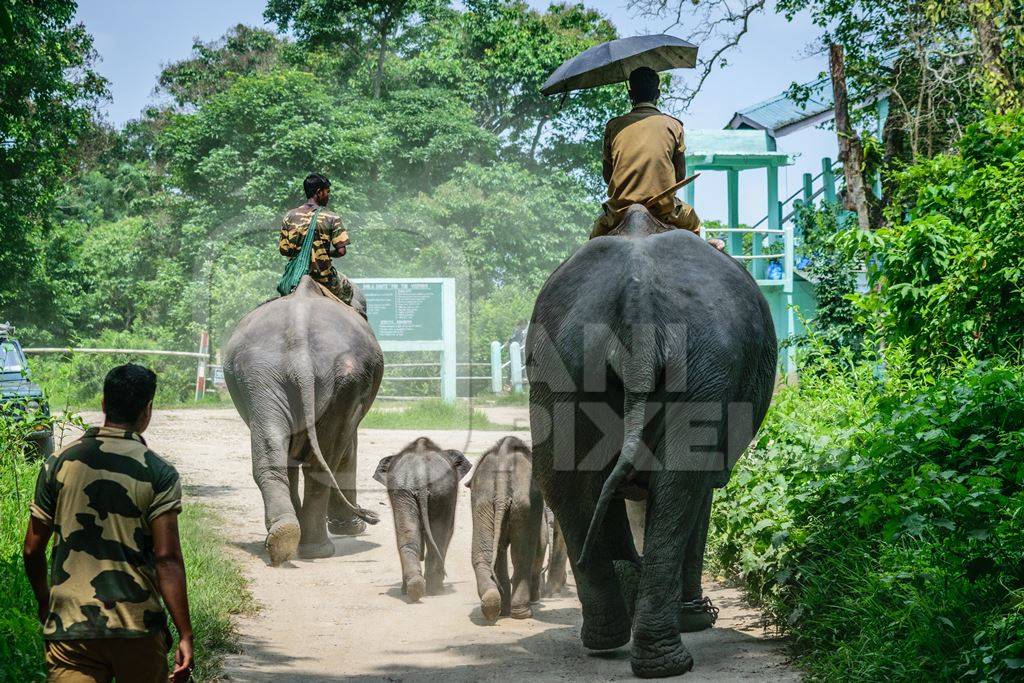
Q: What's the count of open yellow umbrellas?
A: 0